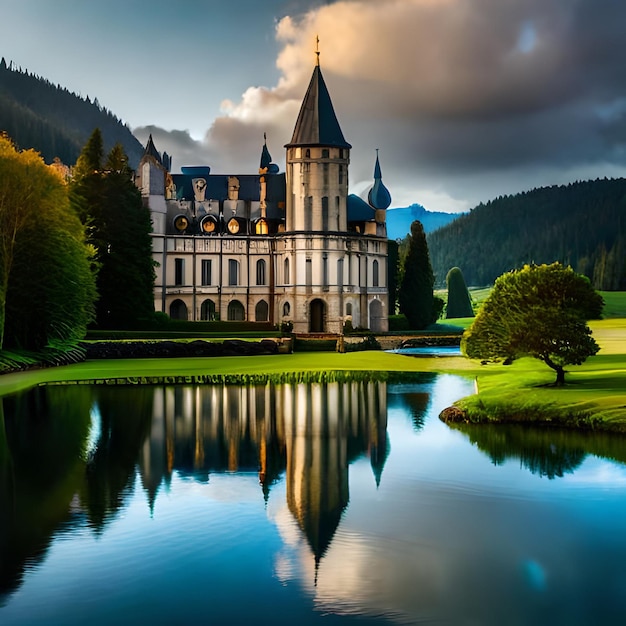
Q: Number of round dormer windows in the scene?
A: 3